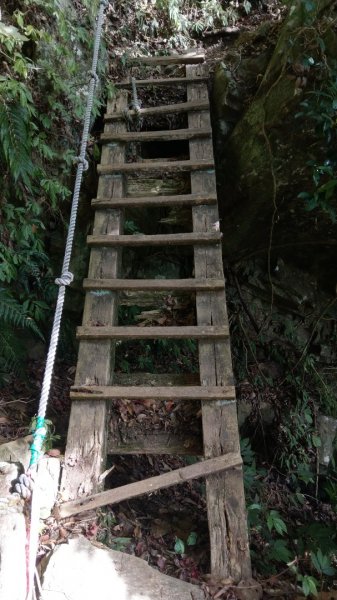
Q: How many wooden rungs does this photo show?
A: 11